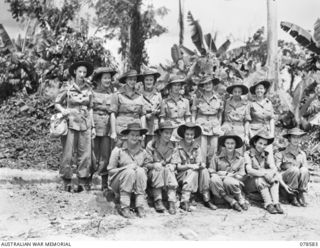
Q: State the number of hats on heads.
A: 14